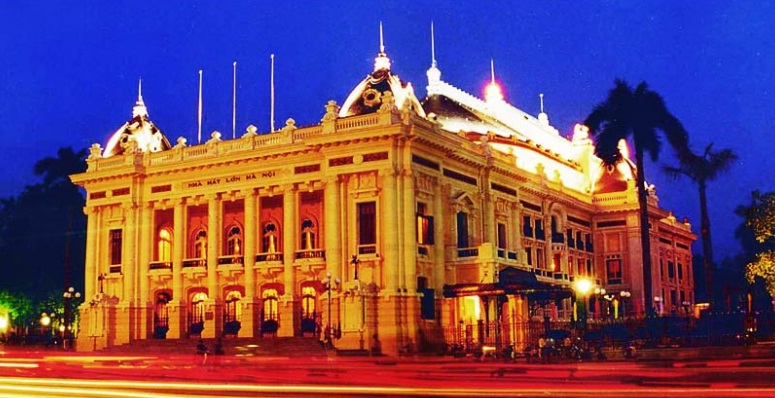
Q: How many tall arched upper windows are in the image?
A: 5